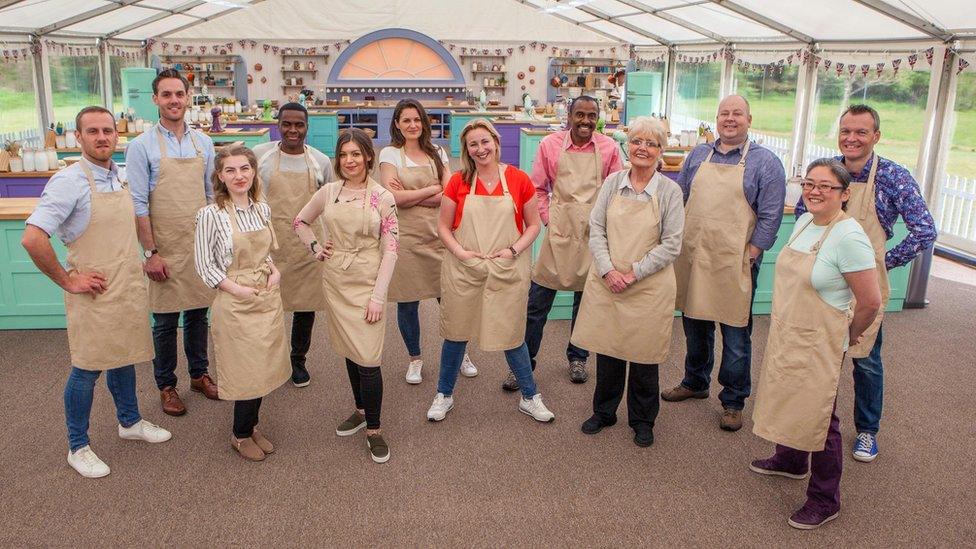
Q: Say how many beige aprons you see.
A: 12